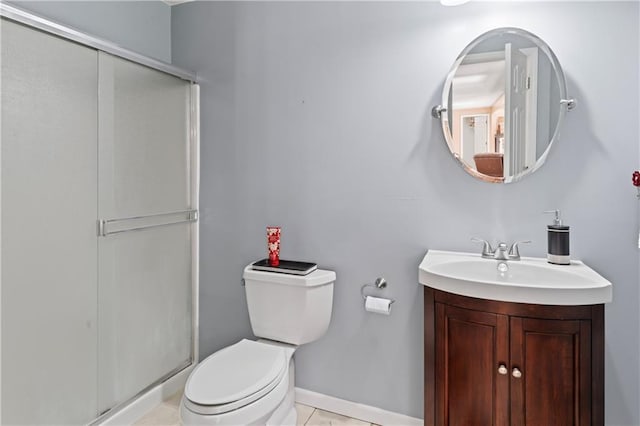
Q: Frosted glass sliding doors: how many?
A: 2